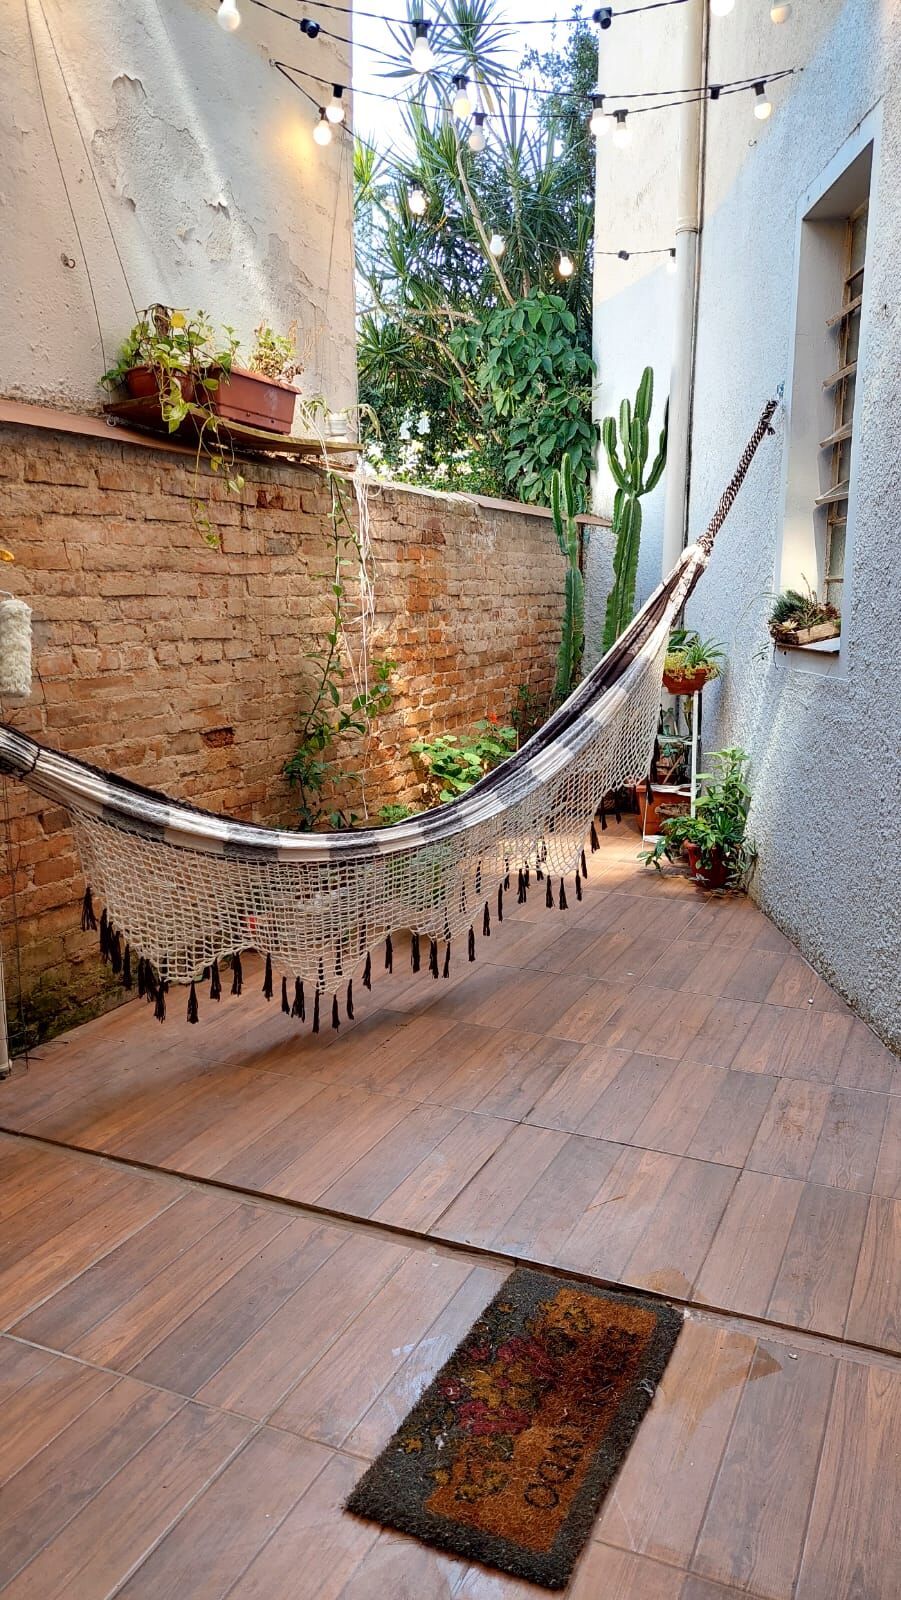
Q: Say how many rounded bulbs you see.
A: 15